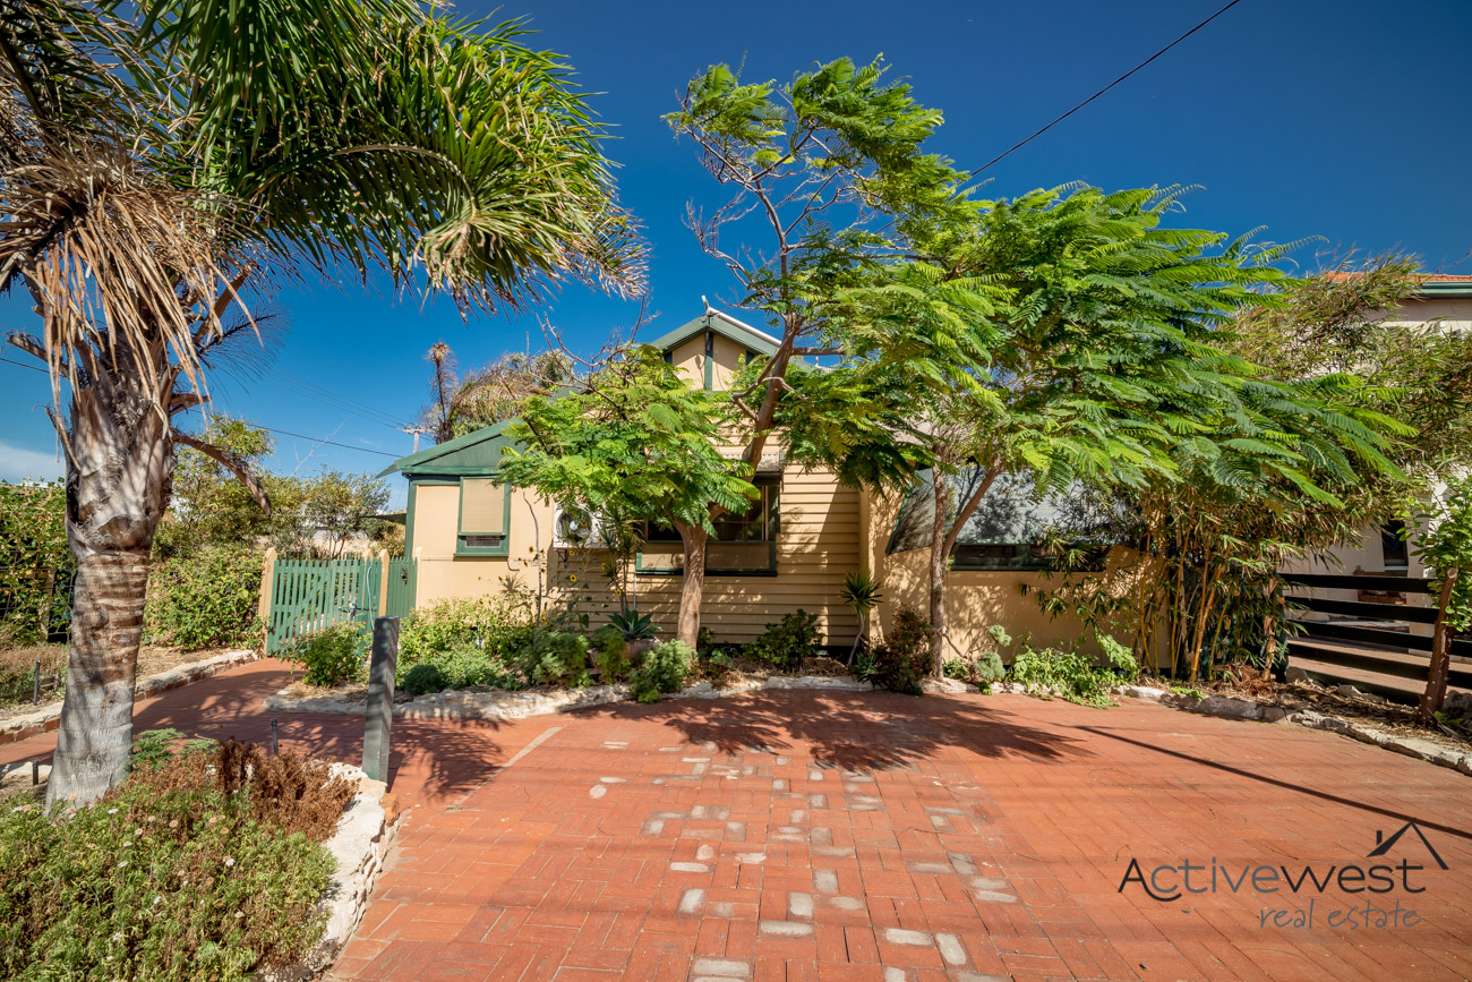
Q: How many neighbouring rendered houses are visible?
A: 1